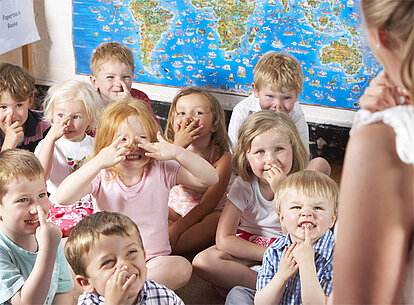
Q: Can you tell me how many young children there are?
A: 10